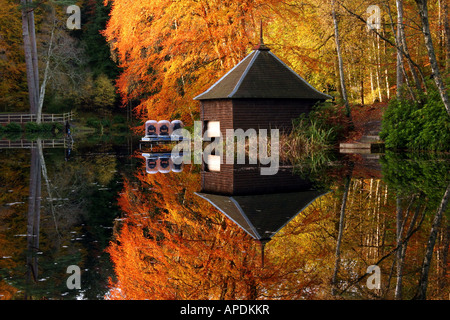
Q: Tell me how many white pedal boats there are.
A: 3